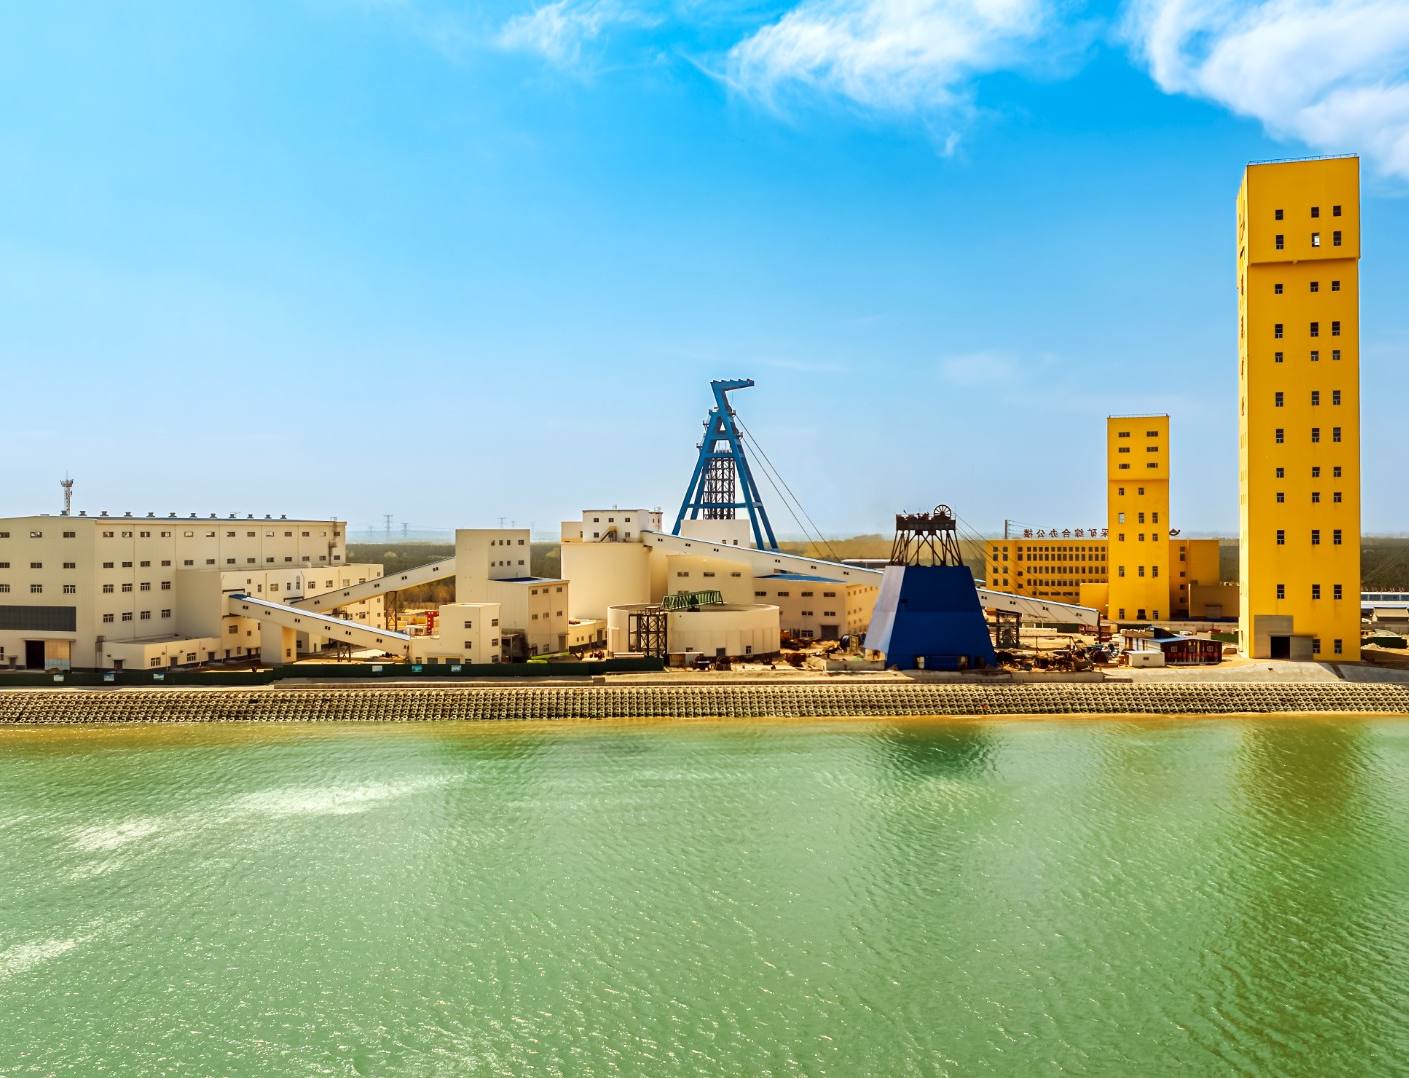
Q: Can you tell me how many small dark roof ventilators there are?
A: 12